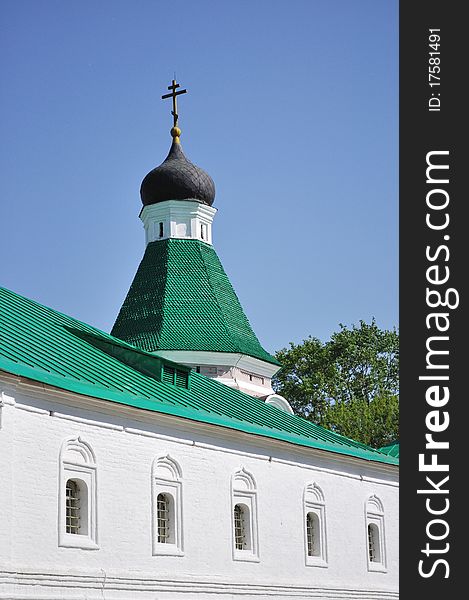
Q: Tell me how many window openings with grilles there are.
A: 5